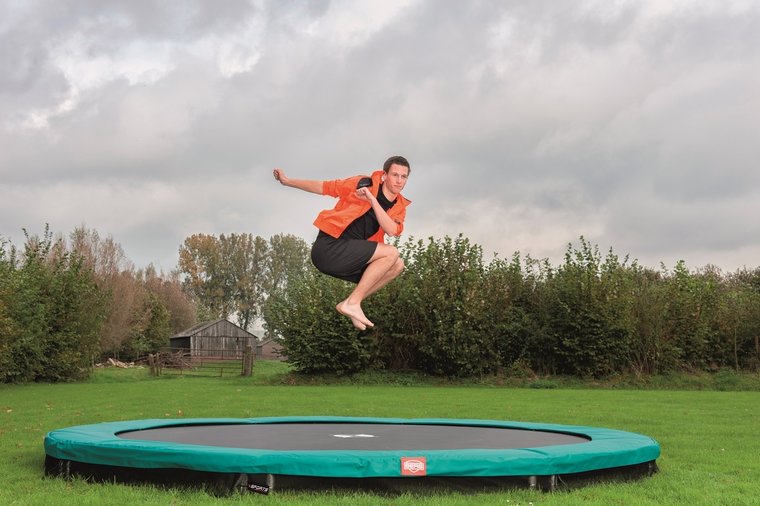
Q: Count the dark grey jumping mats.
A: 1